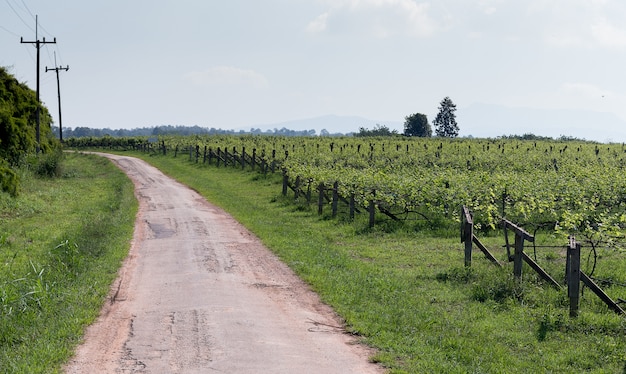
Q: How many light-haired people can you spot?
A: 0